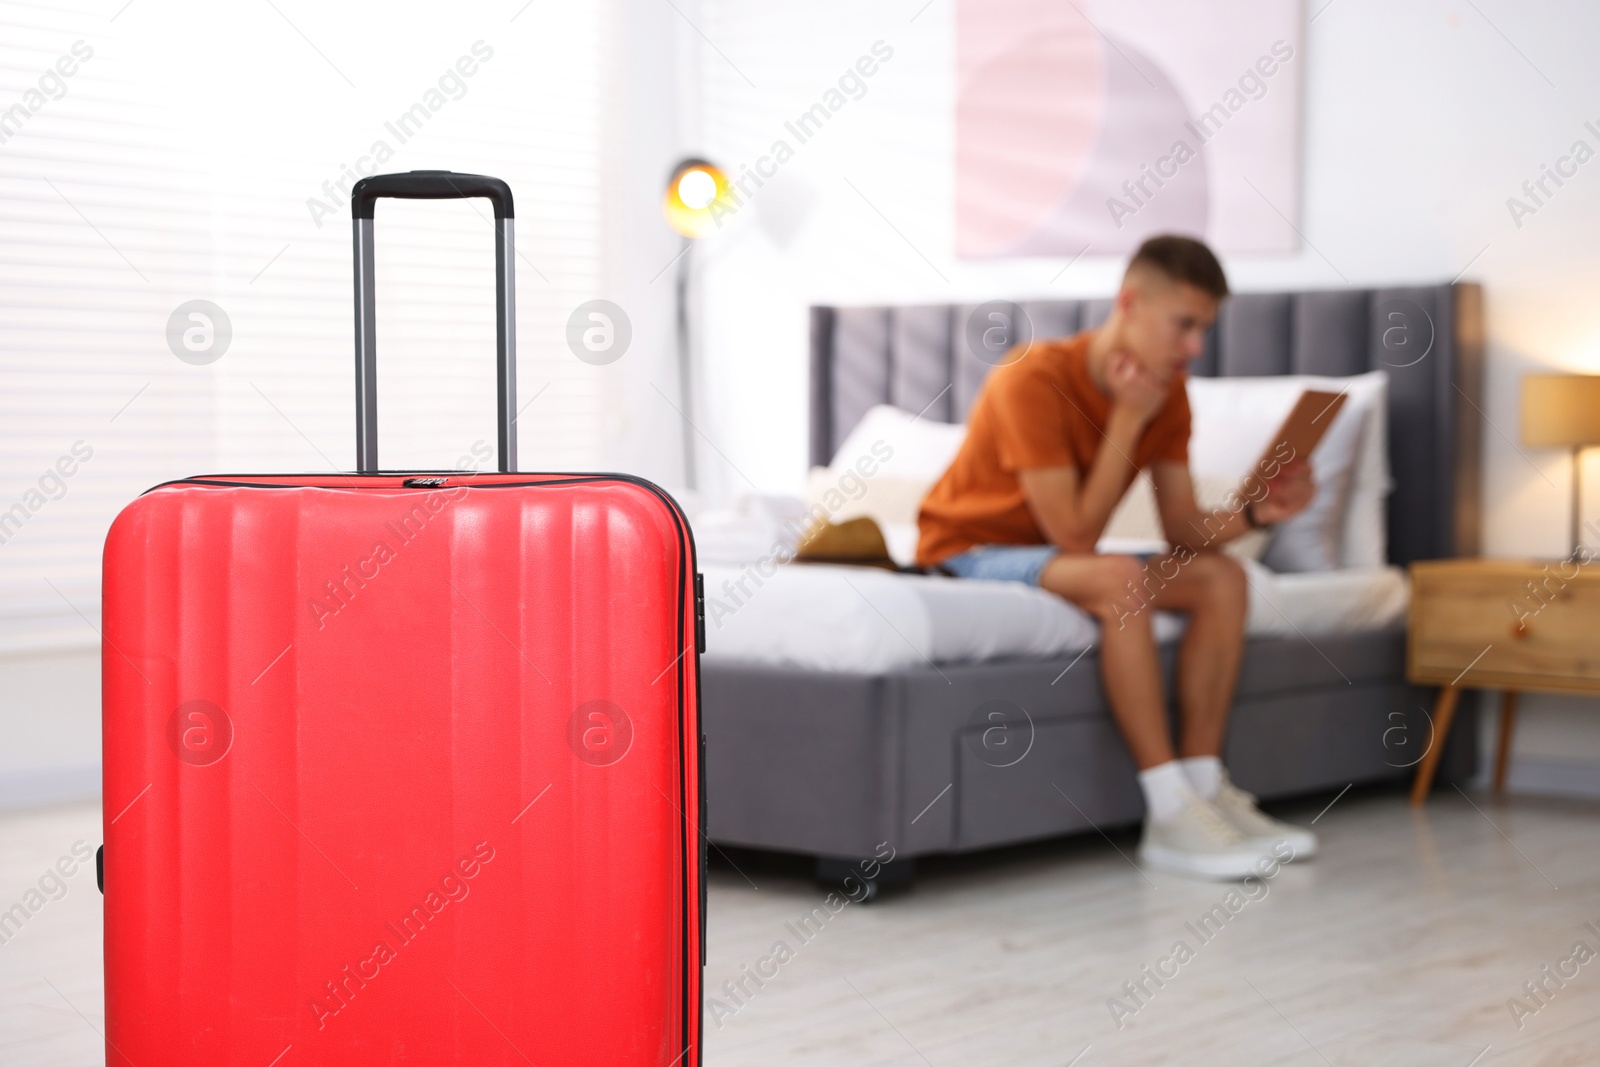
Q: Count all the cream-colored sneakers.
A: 2